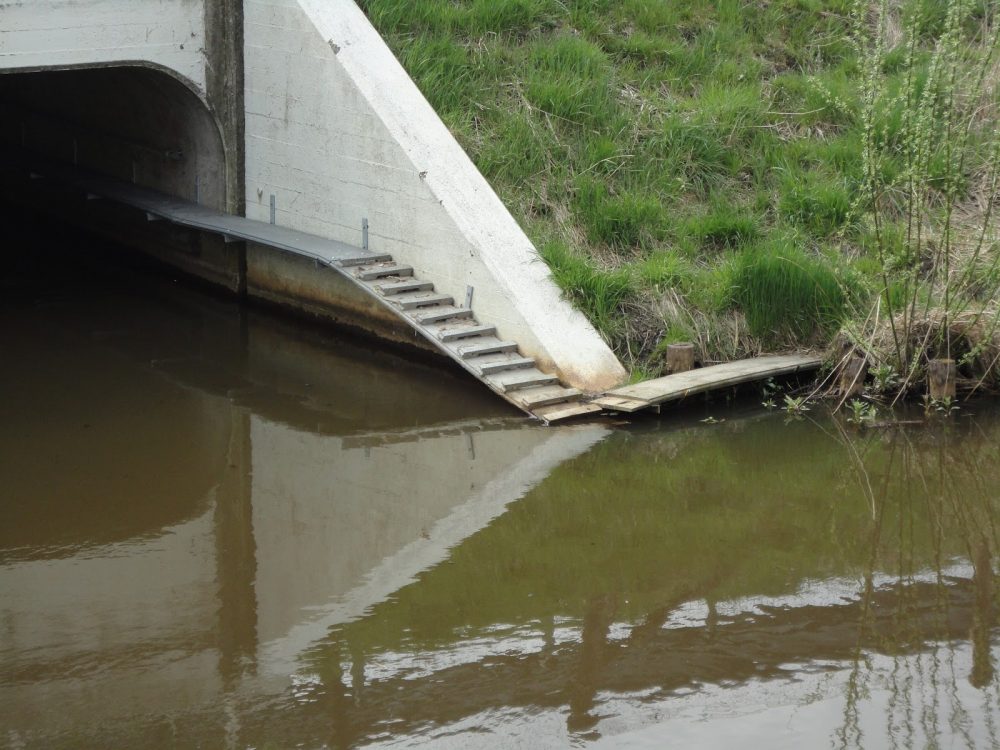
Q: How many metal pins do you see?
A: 3